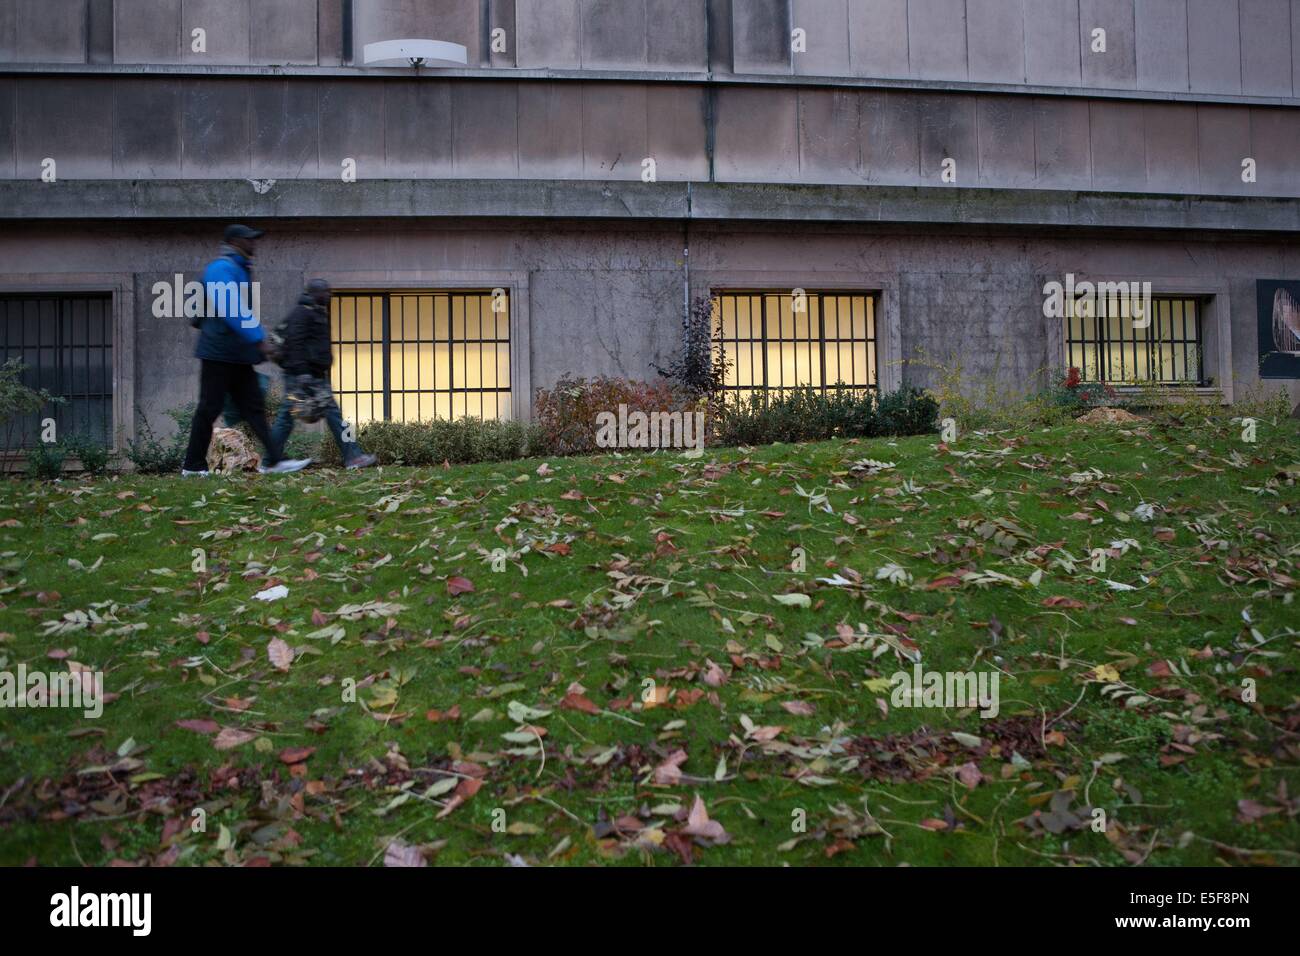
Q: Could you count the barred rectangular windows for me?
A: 4